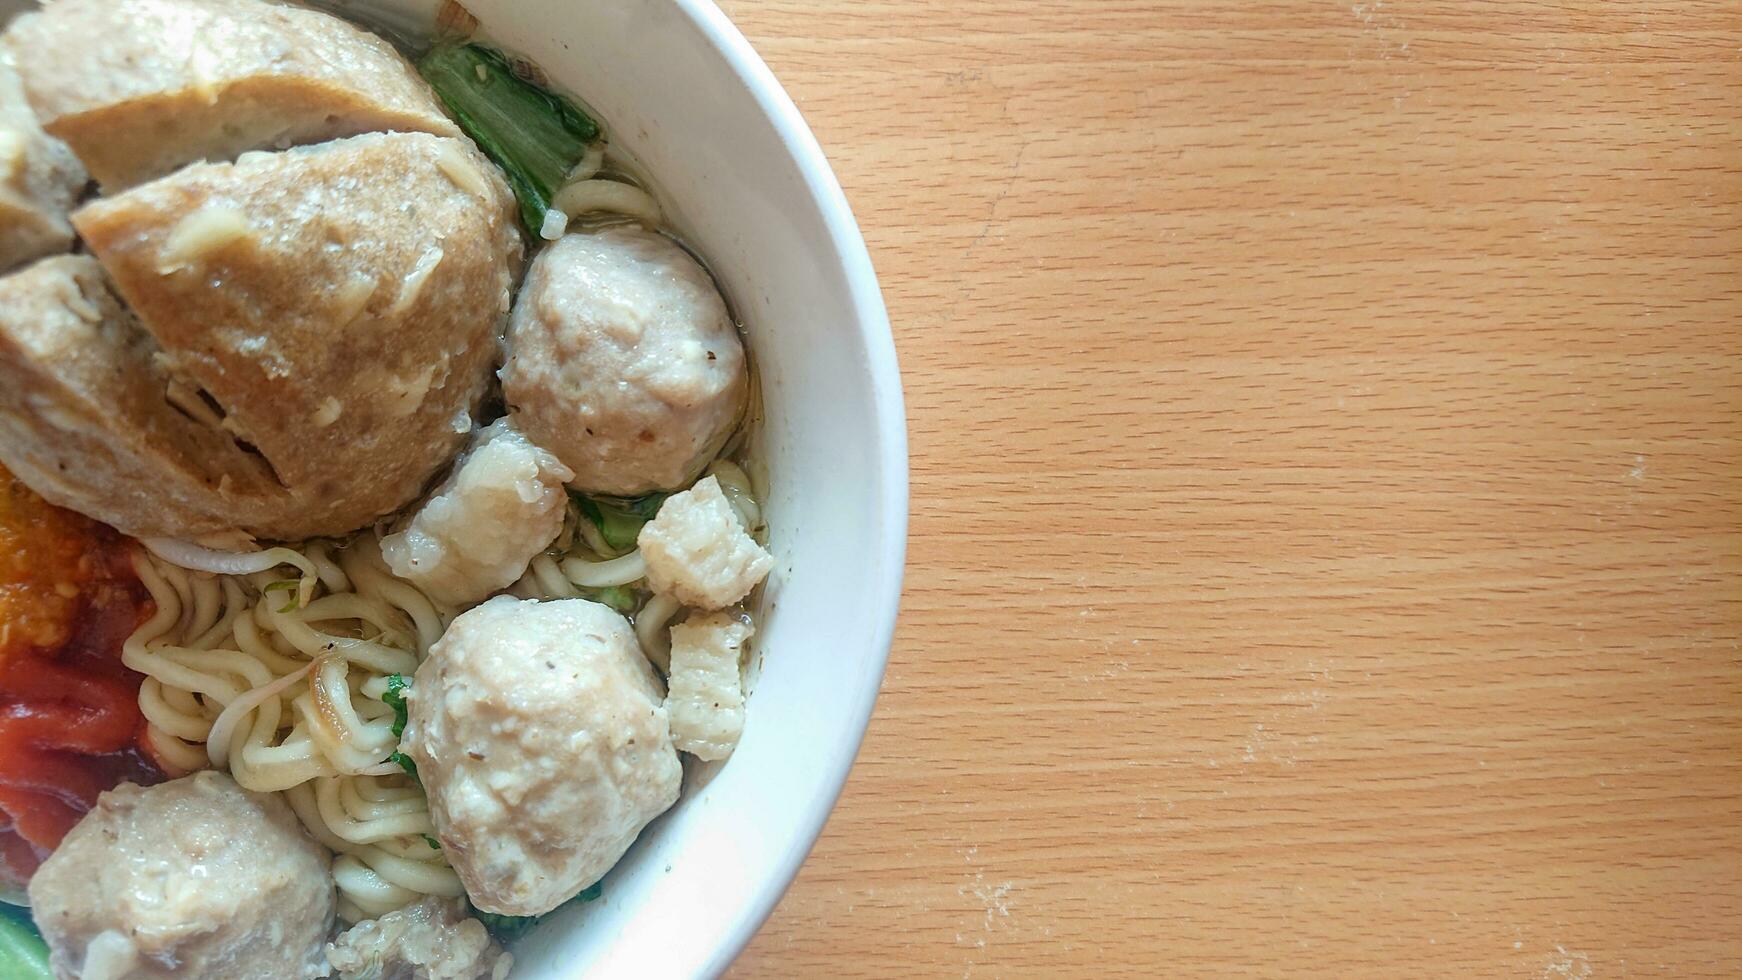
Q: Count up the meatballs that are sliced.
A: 1